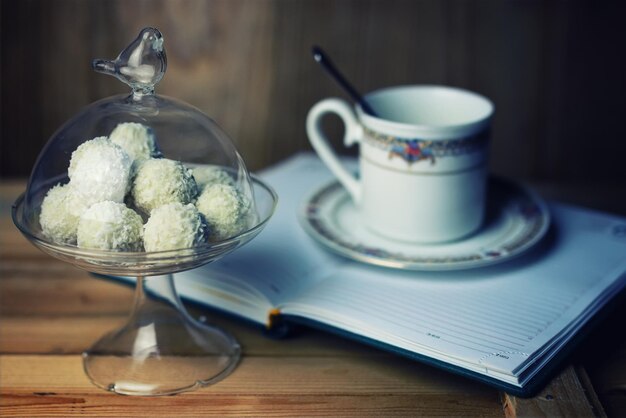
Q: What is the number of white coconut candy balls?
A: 8